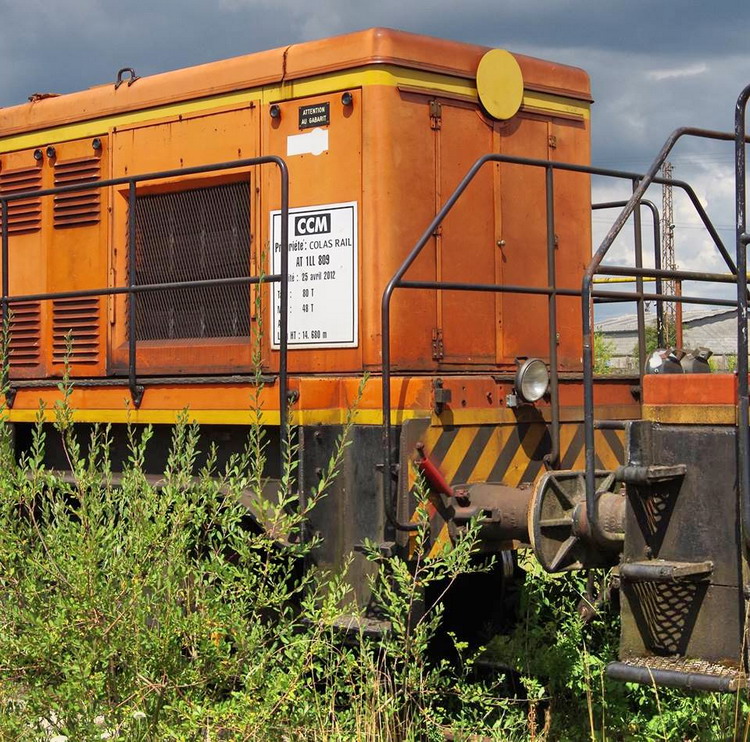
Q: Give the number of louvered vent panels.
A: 4